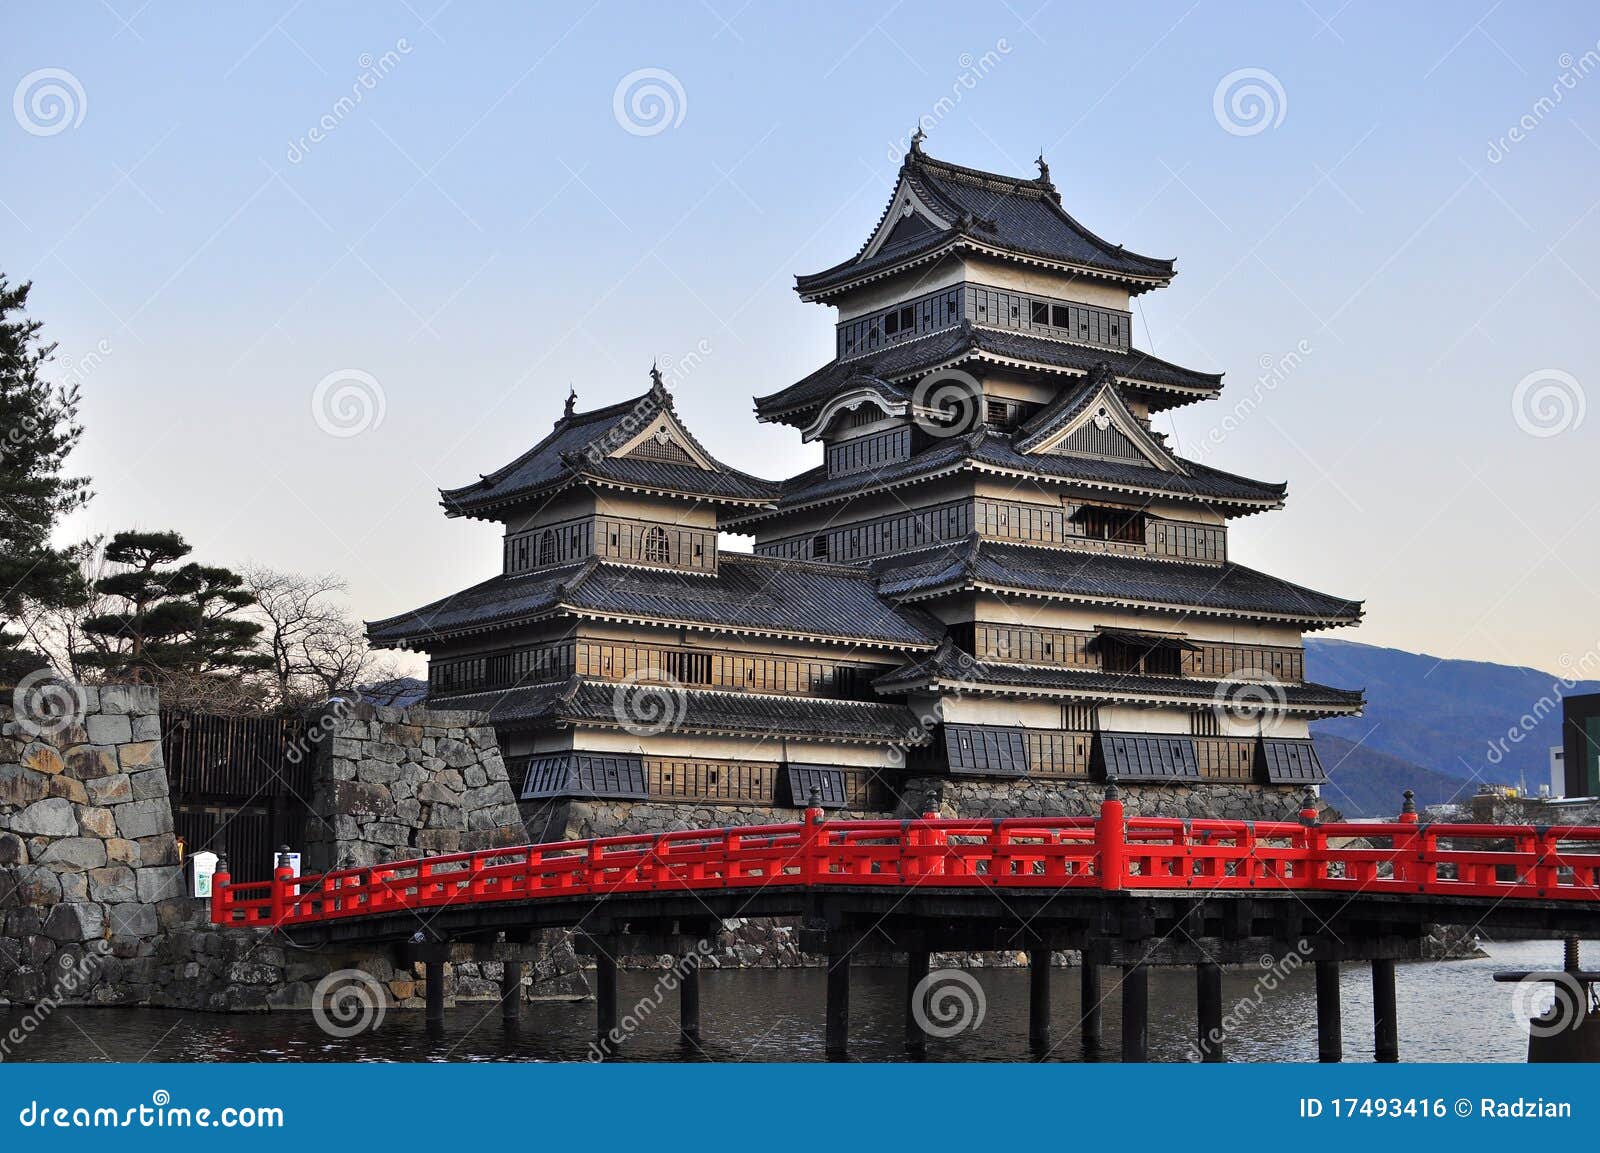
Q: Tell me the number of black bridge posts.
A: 12